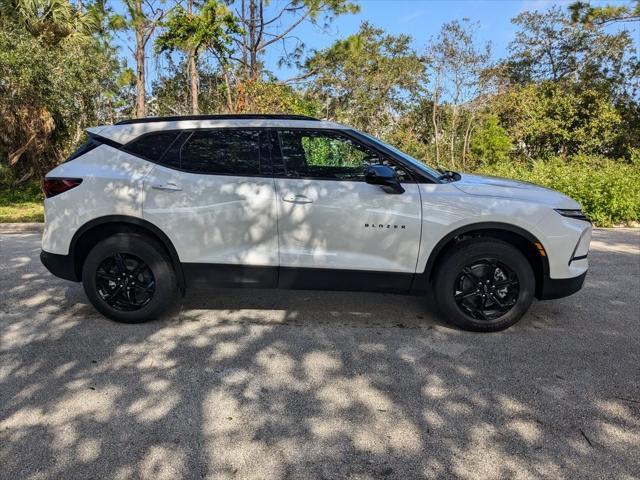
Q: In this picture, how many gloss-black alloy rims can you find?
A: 2